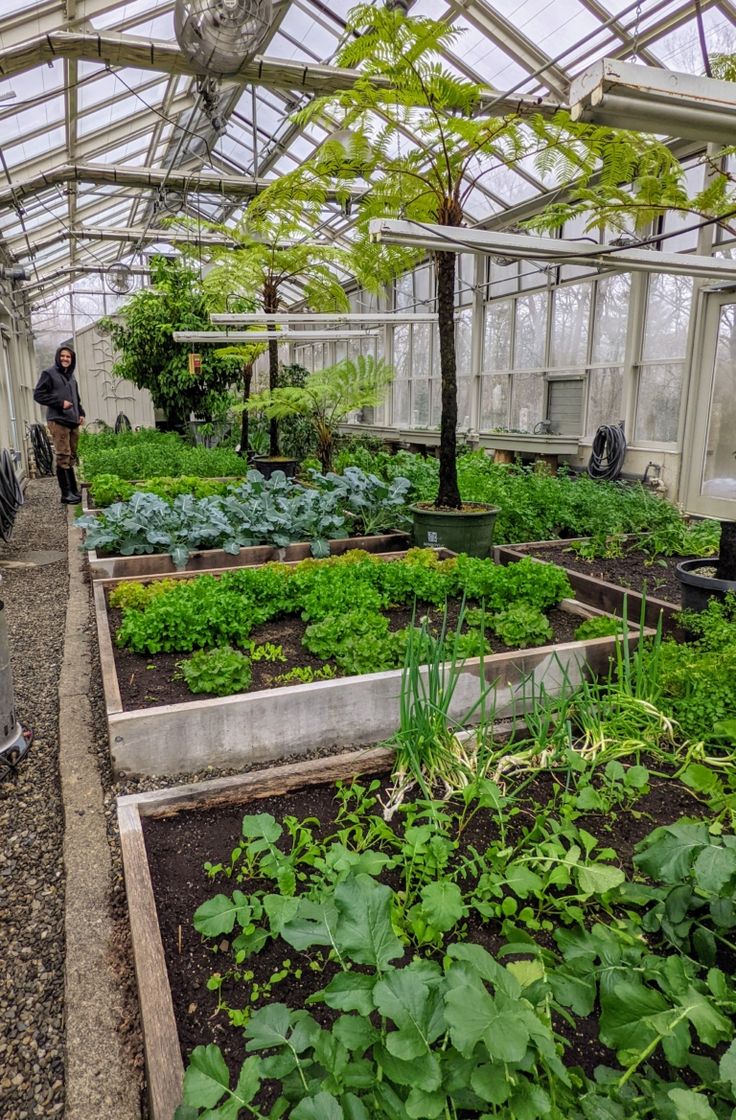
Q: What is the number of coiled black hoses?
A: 4